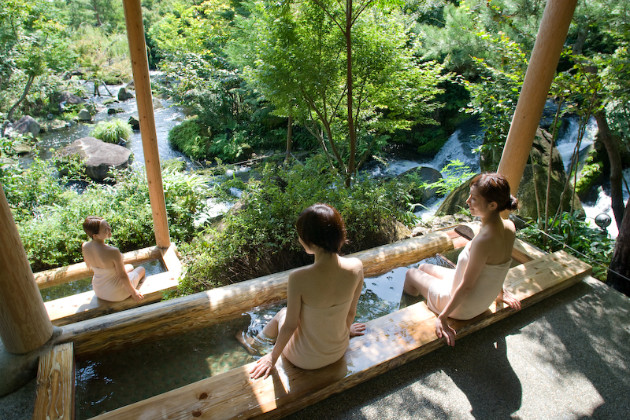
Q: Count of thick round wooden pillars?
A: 3